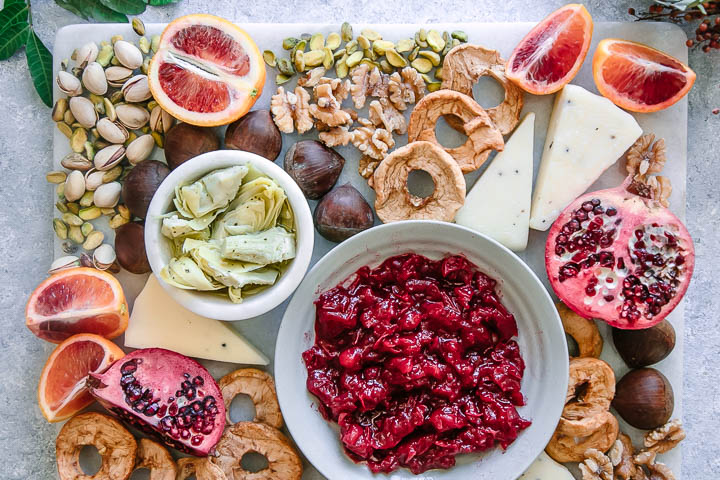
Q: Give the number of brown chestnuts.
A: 8